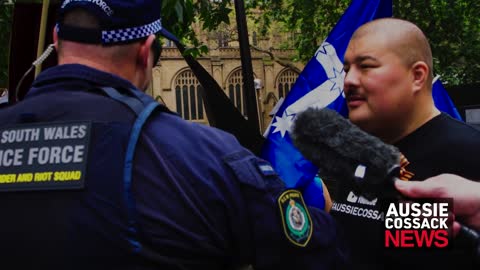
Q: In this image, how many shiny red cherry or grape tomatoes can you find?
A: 0